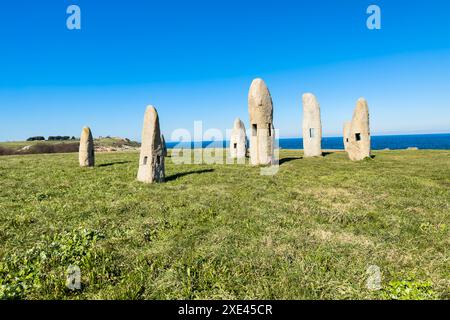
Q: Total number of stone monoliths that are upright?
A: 7